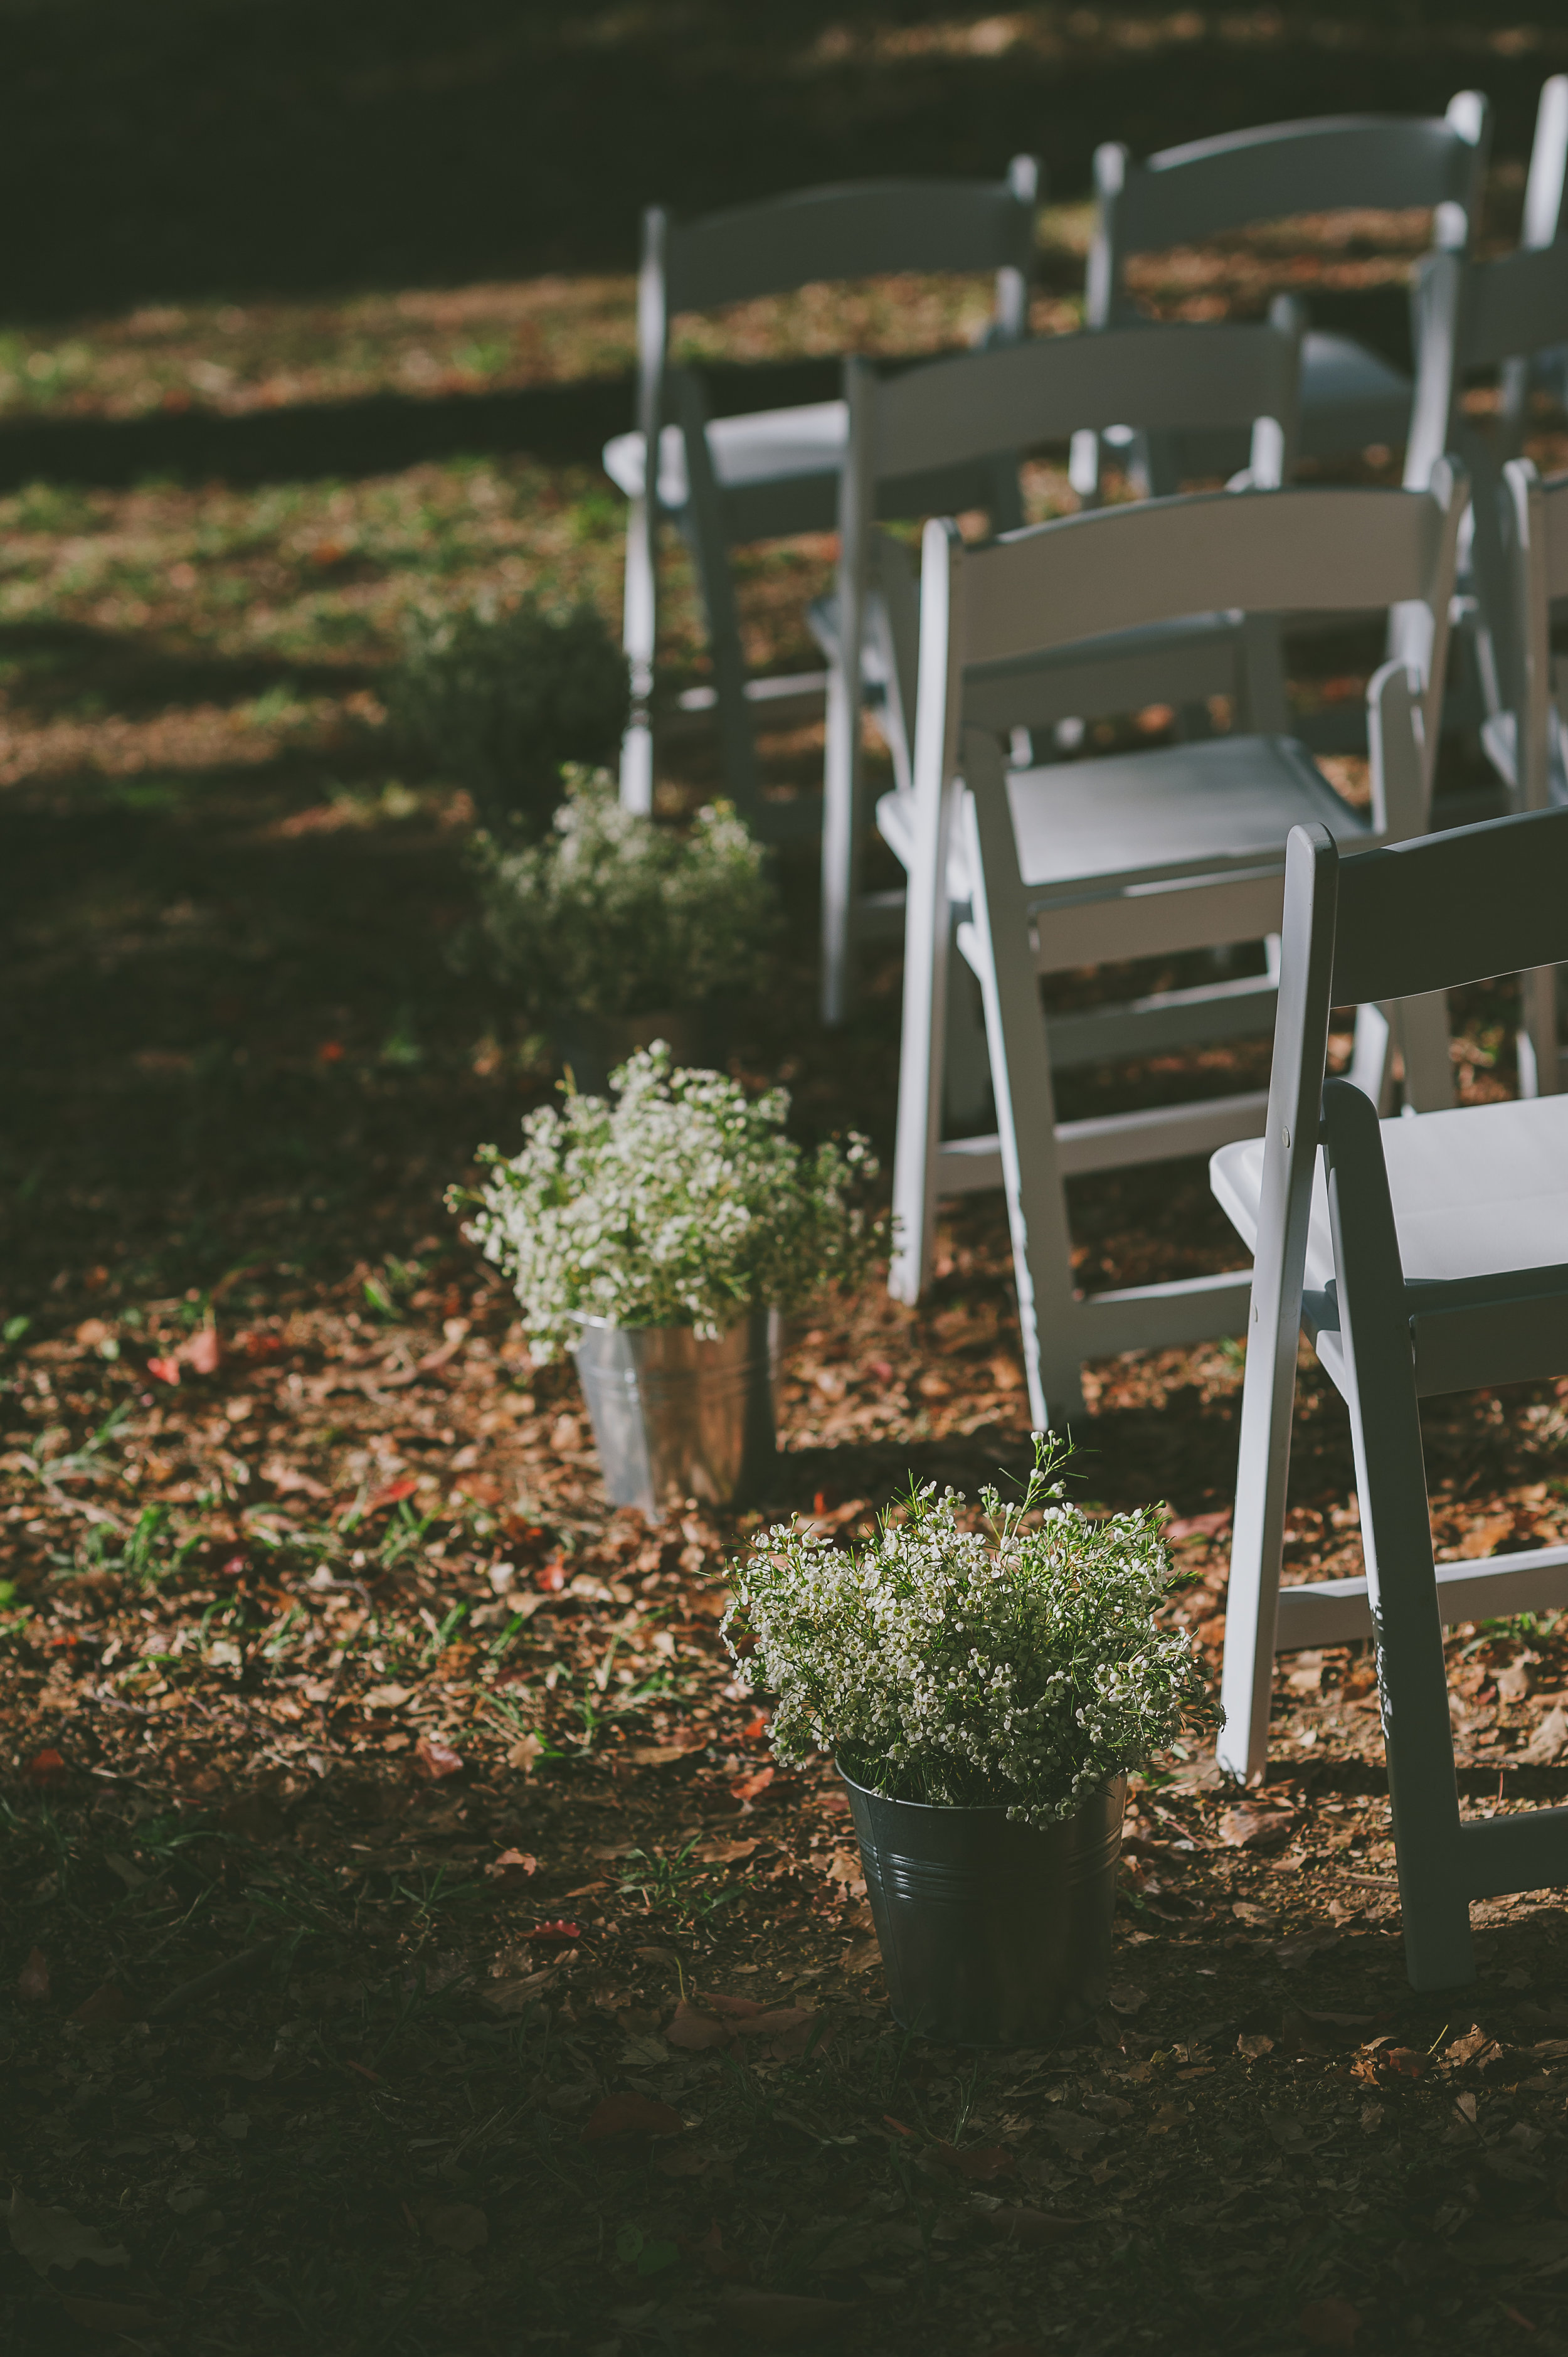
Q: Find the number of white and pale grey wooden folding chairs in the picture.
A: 8